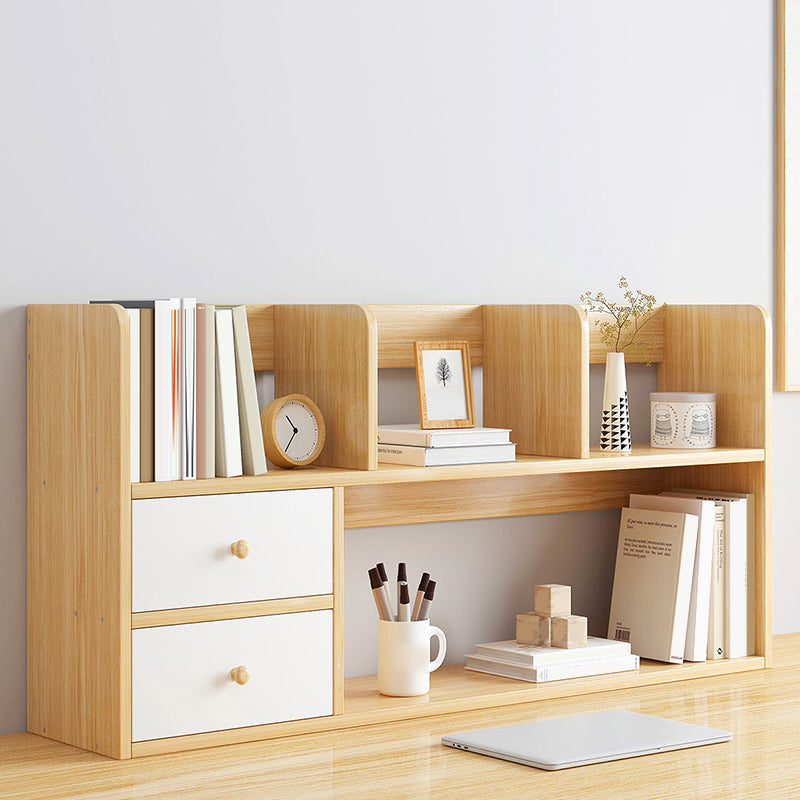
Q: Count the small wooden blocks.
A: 3